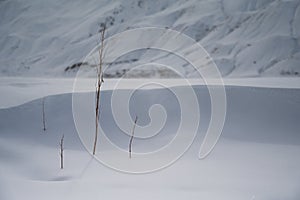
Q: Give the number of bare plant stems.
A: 4